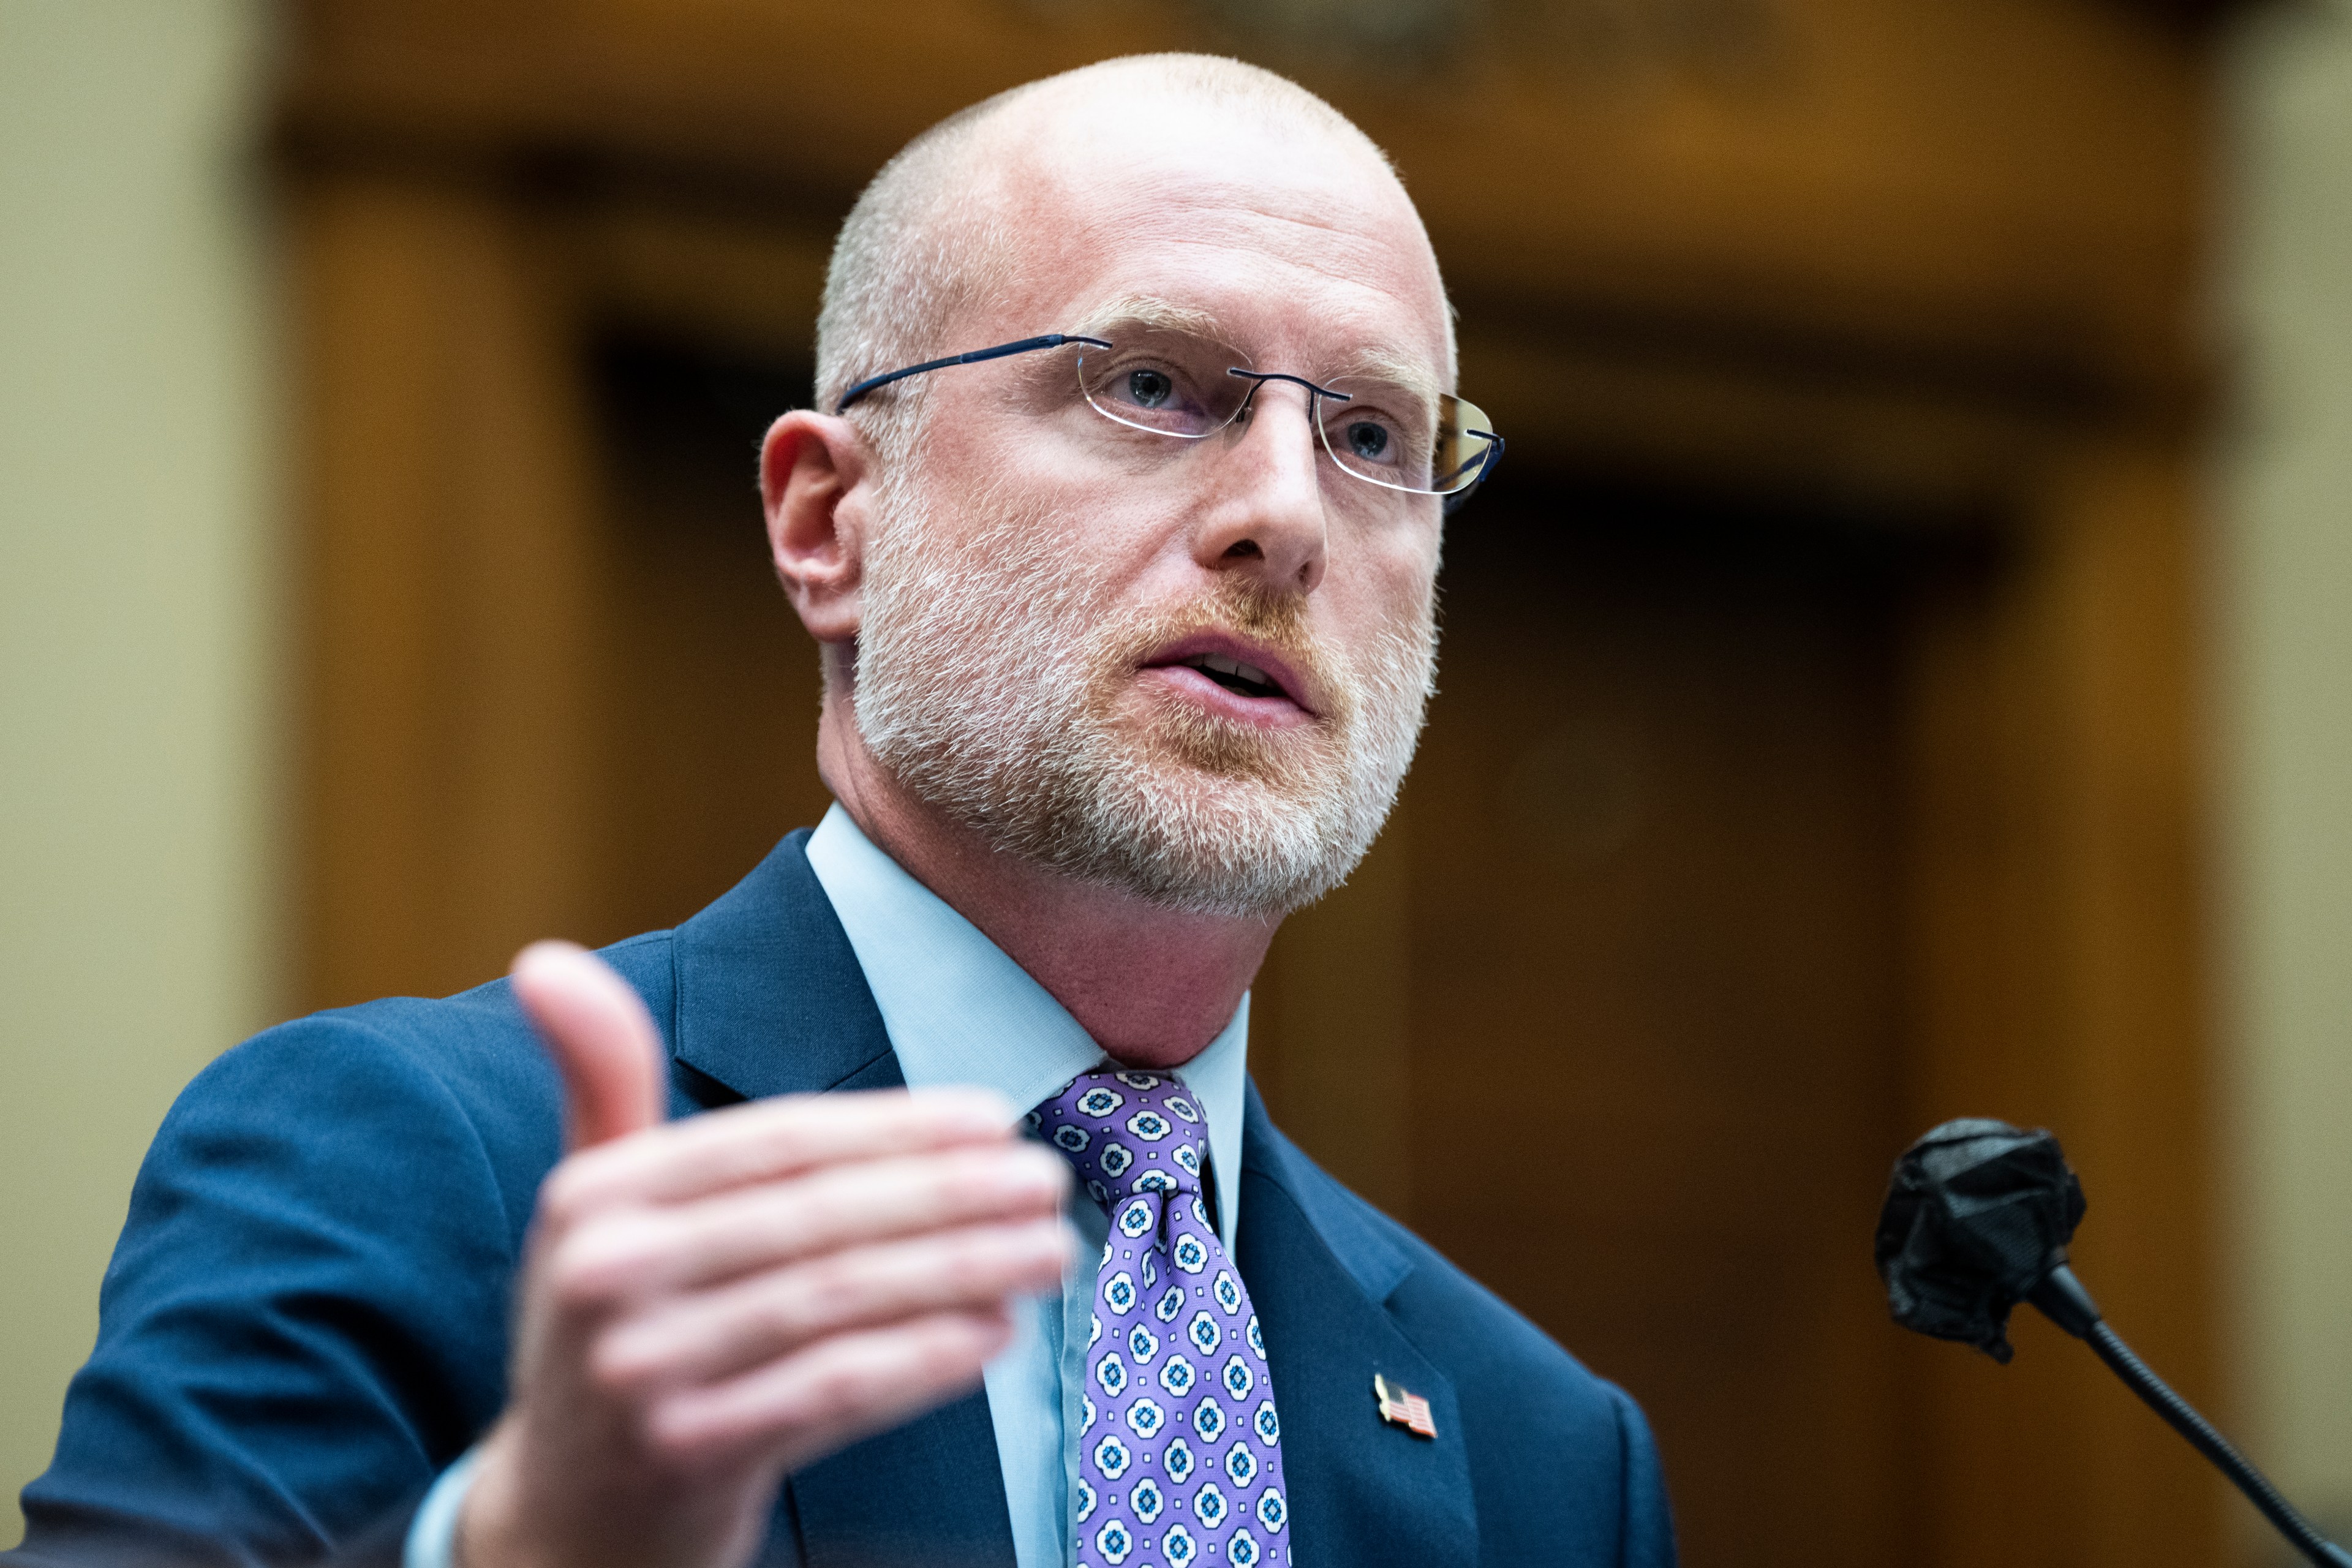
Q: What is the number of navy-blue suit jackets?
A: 1